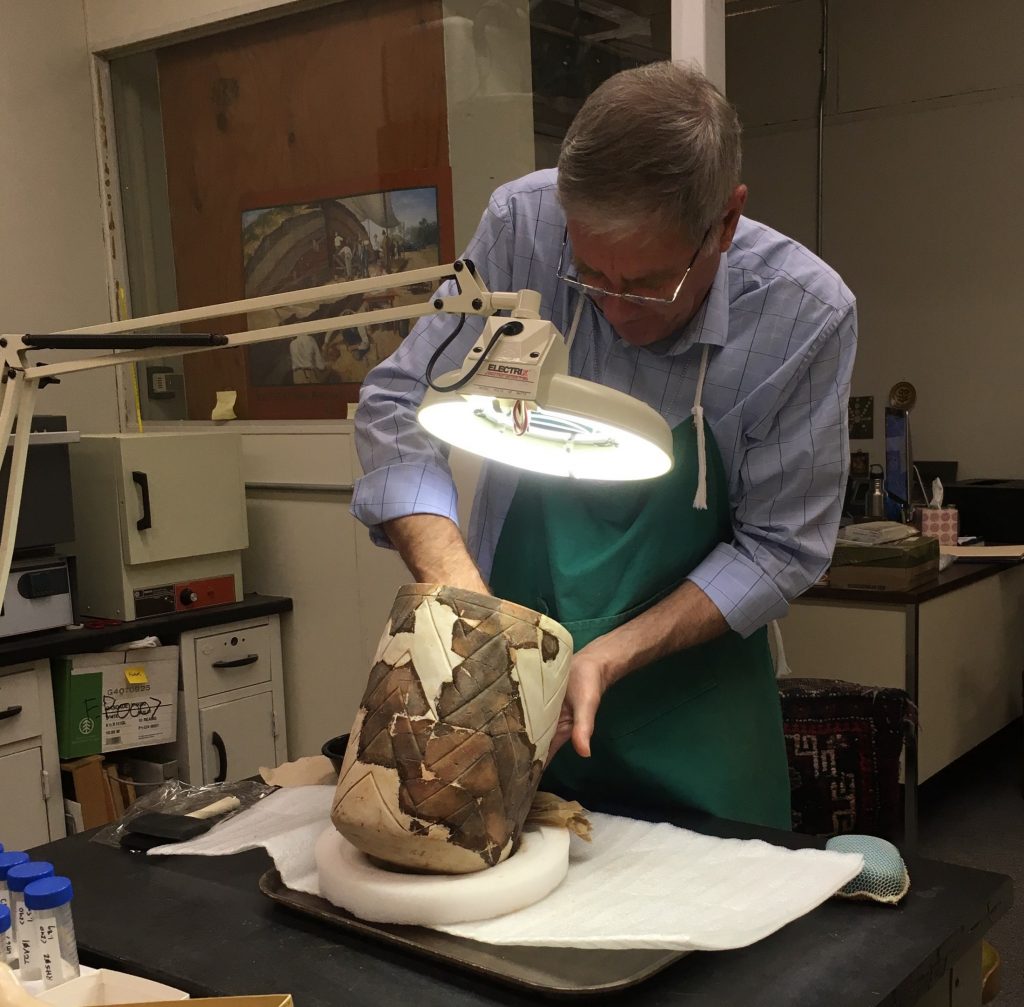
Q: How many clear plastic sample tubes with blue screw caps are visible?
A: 5